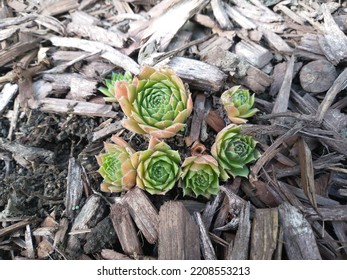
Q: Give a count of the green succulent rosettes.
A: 7